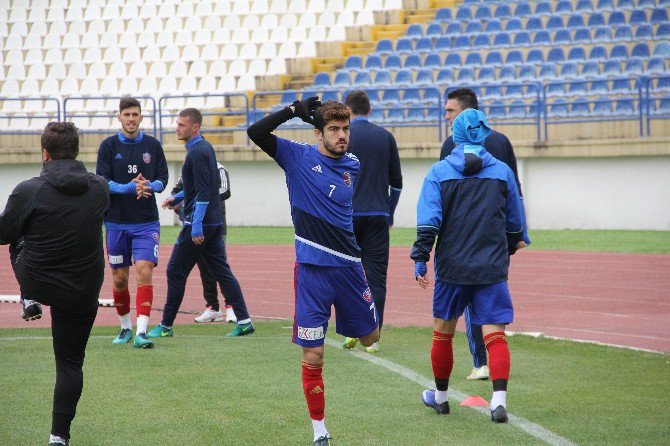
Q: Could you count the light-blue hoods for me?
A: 1